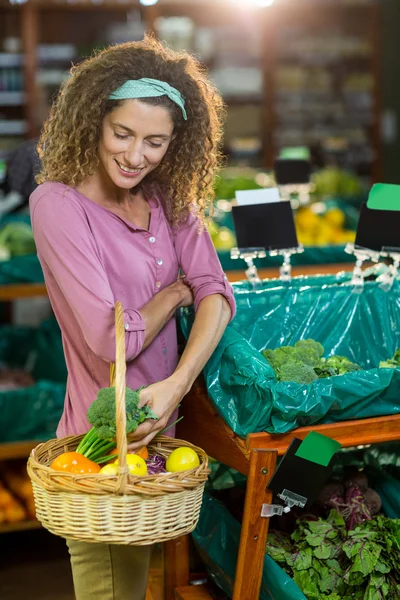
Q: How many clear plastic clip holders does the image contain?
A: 5